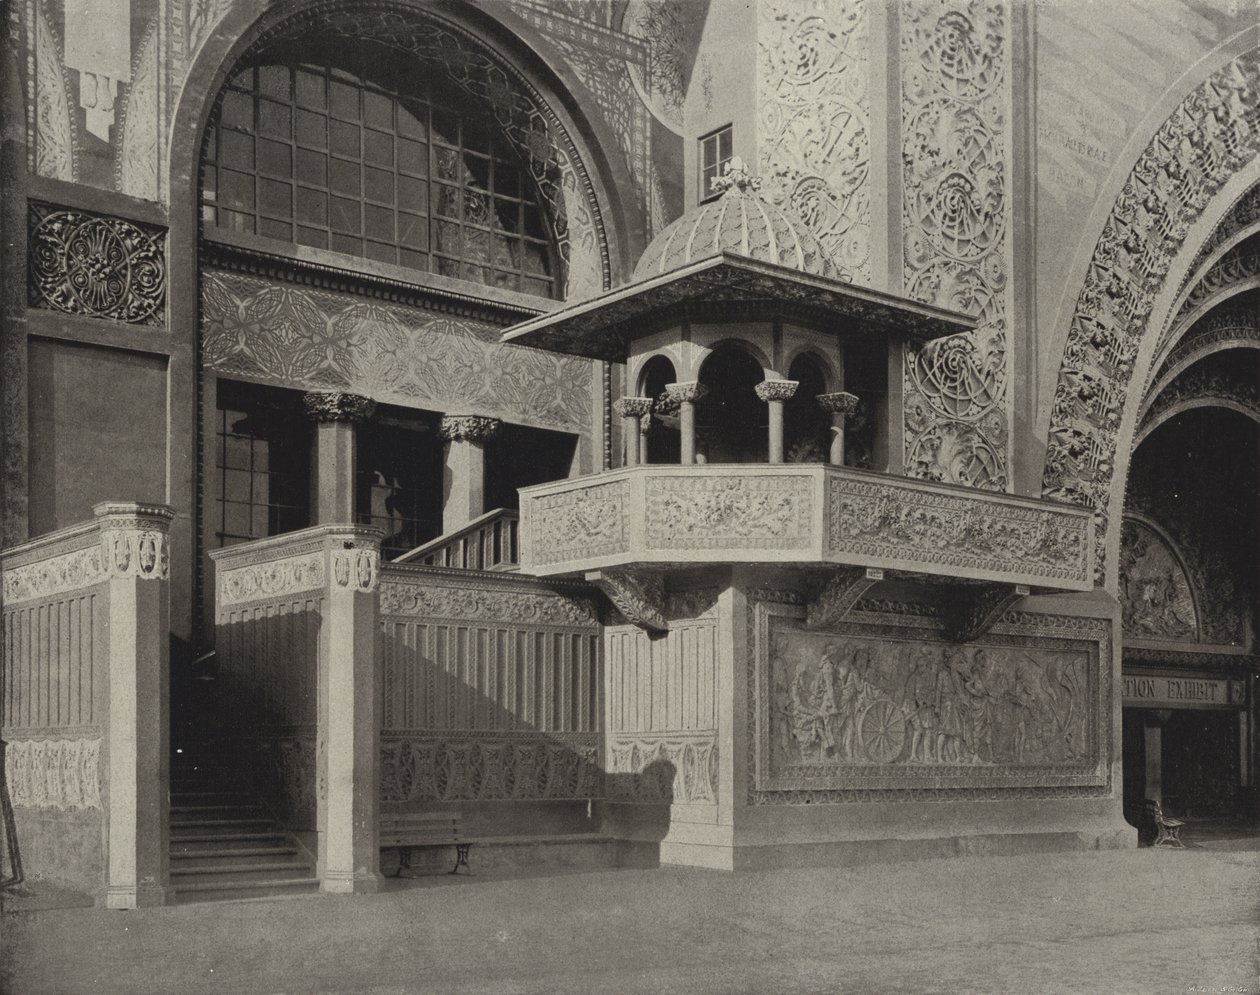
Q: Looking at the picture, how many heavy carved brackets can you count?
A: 3